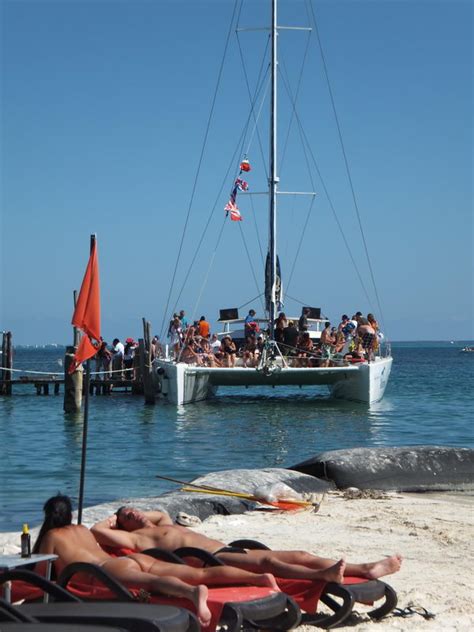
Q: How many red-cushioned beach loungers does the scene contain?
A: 2